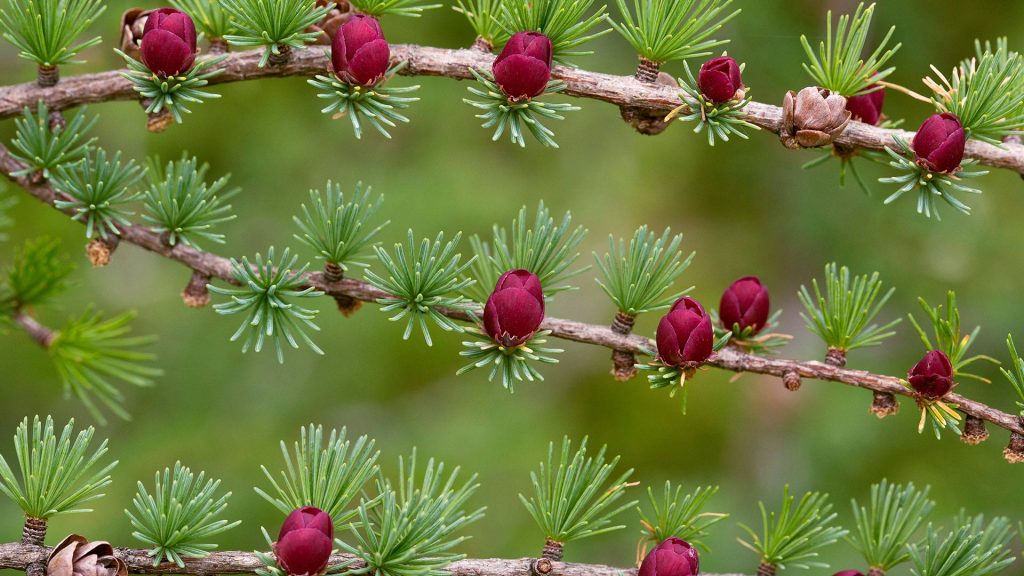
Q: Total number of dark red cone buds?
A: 13